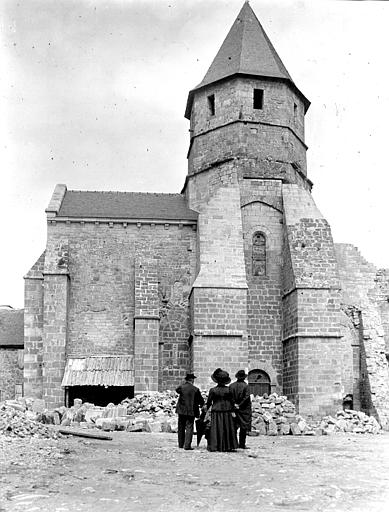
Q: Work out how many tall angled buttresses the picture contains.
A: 2